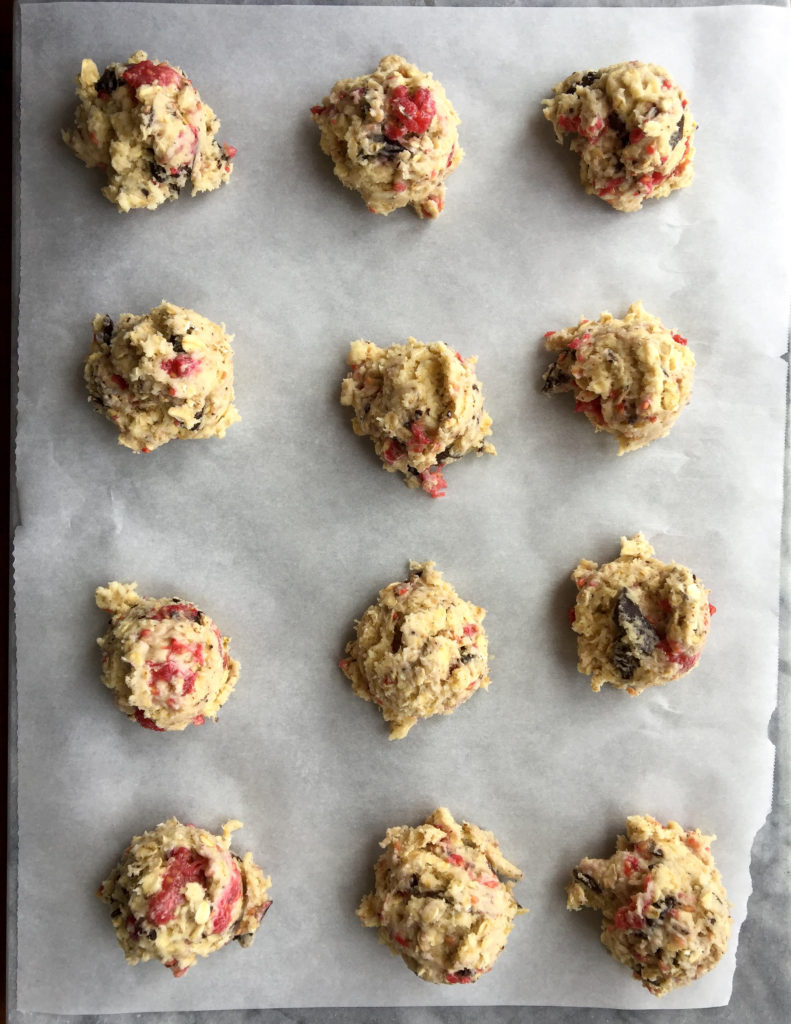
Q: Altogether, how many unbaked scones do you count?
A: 12